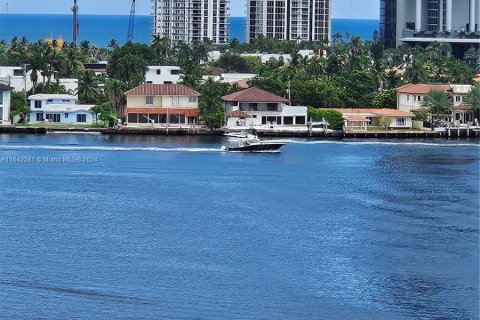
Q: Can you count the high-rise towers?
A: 3